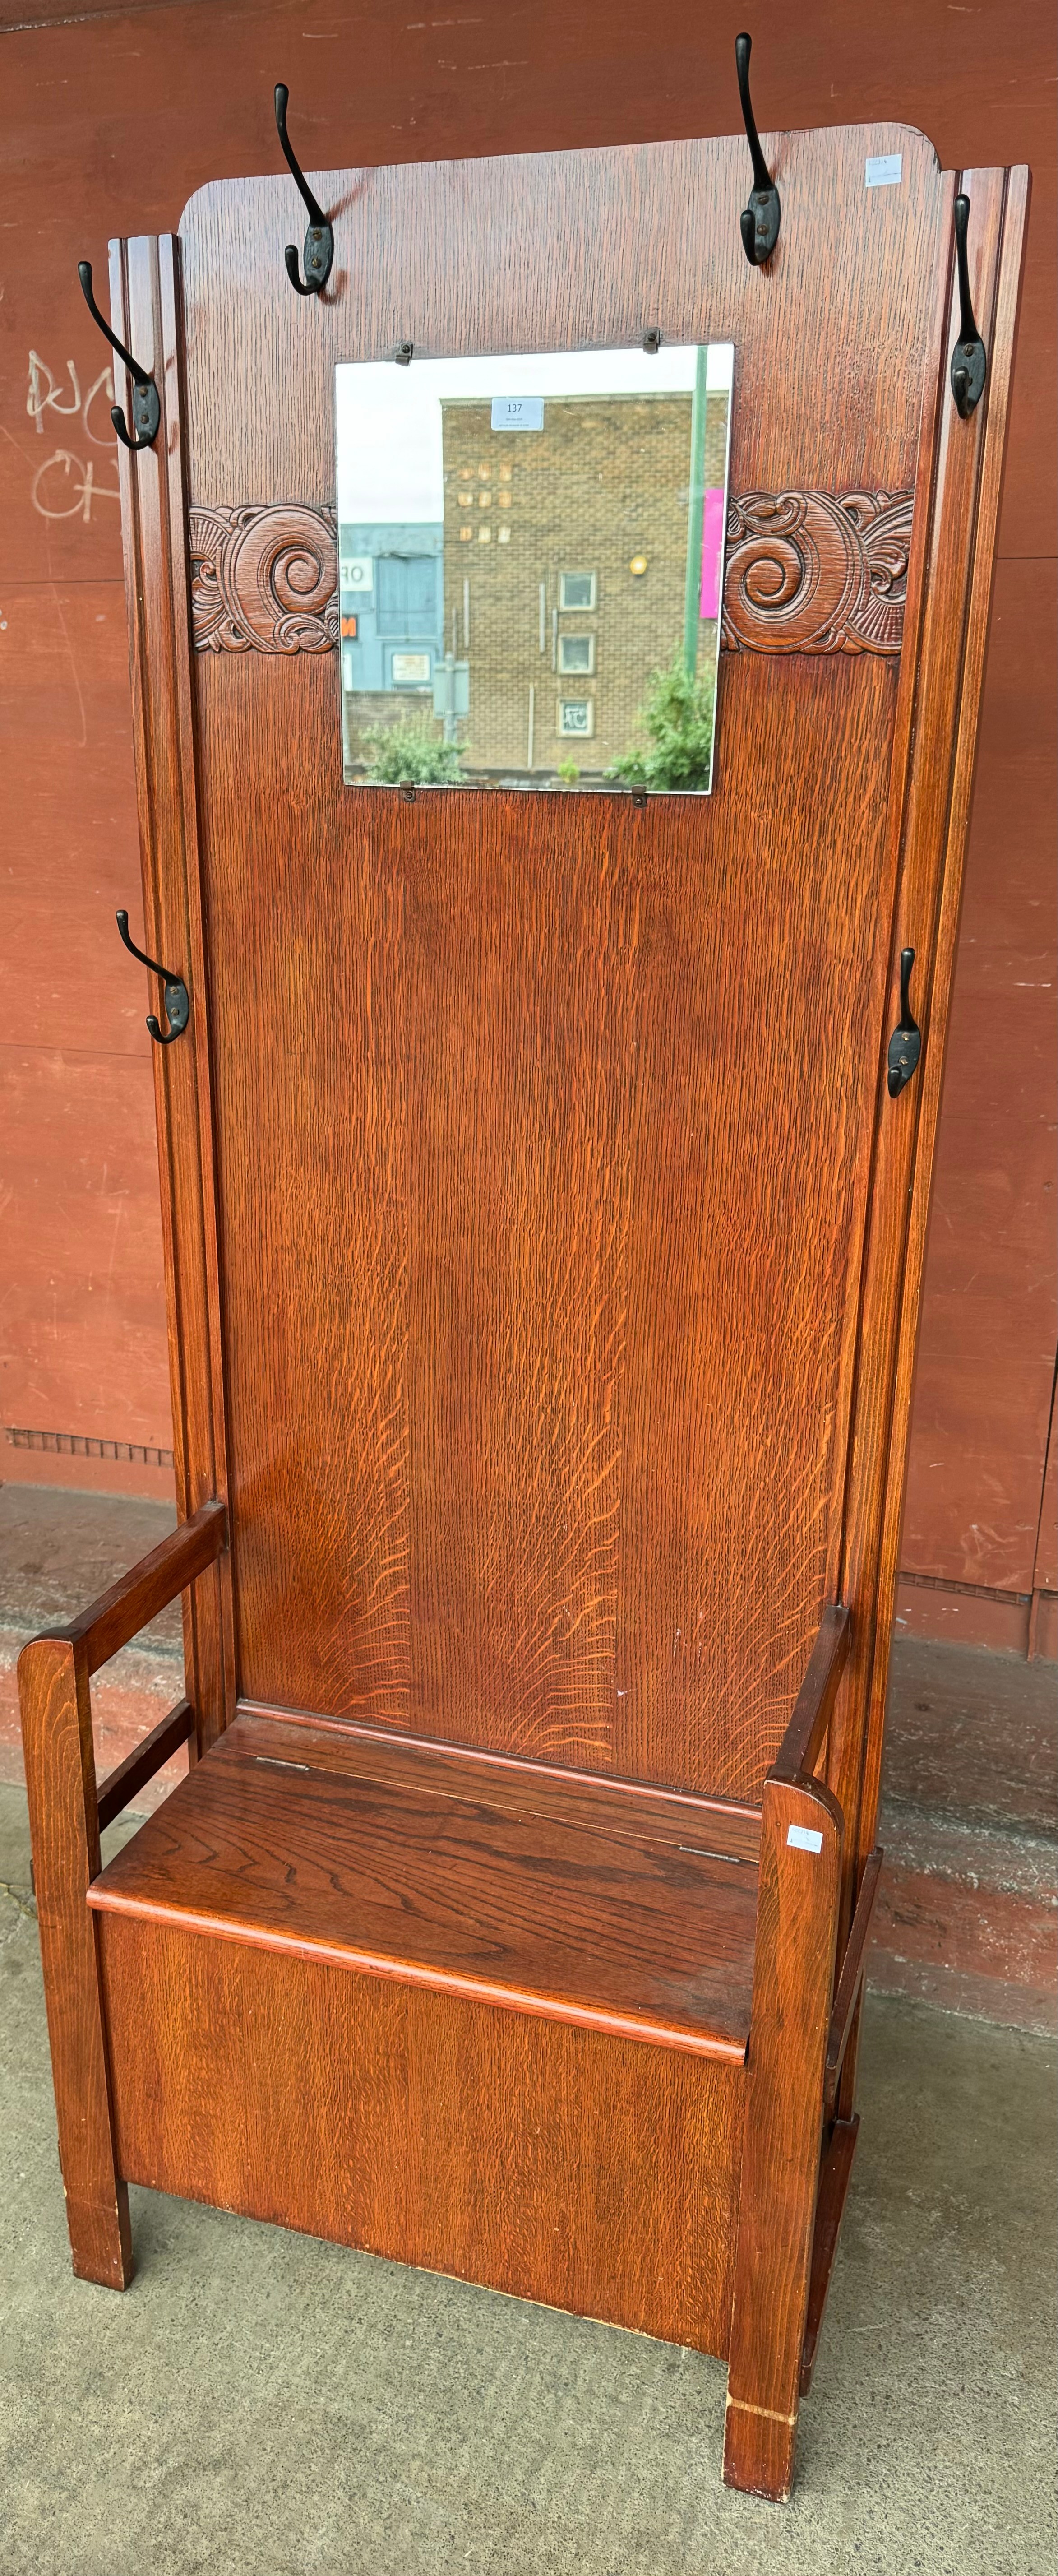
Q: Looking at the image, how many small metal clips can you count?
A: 4